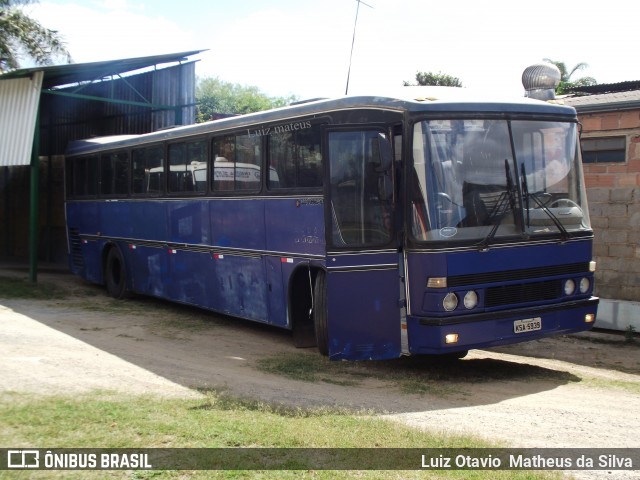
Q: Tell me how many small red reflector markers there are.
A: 5